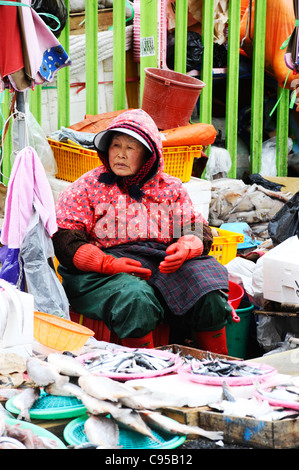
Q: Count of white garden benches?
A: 0